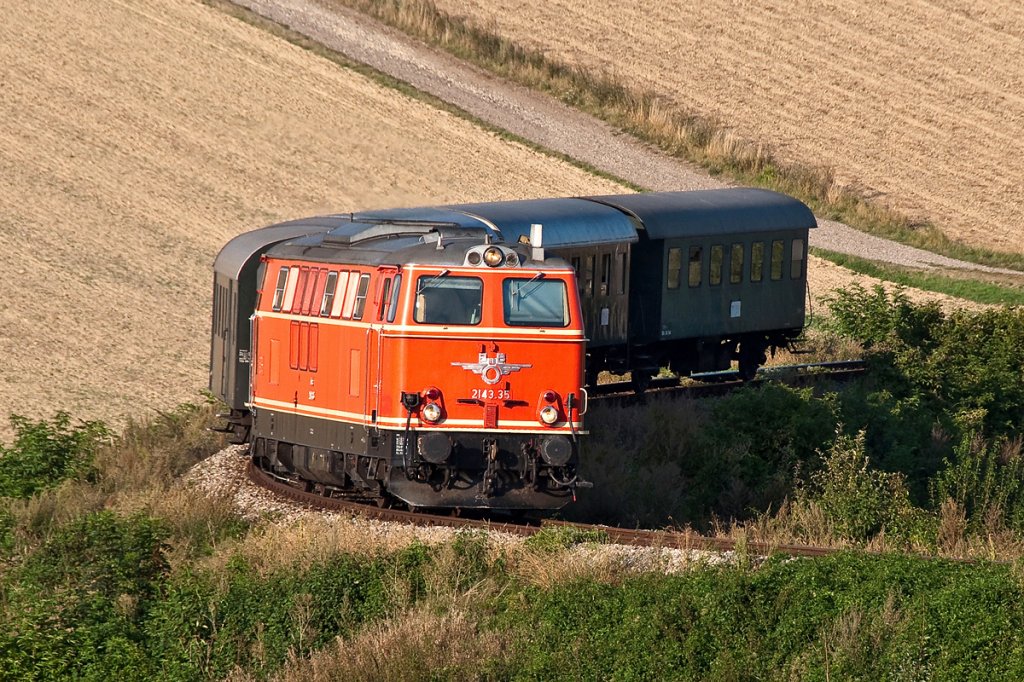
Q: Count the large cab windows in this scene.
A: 2